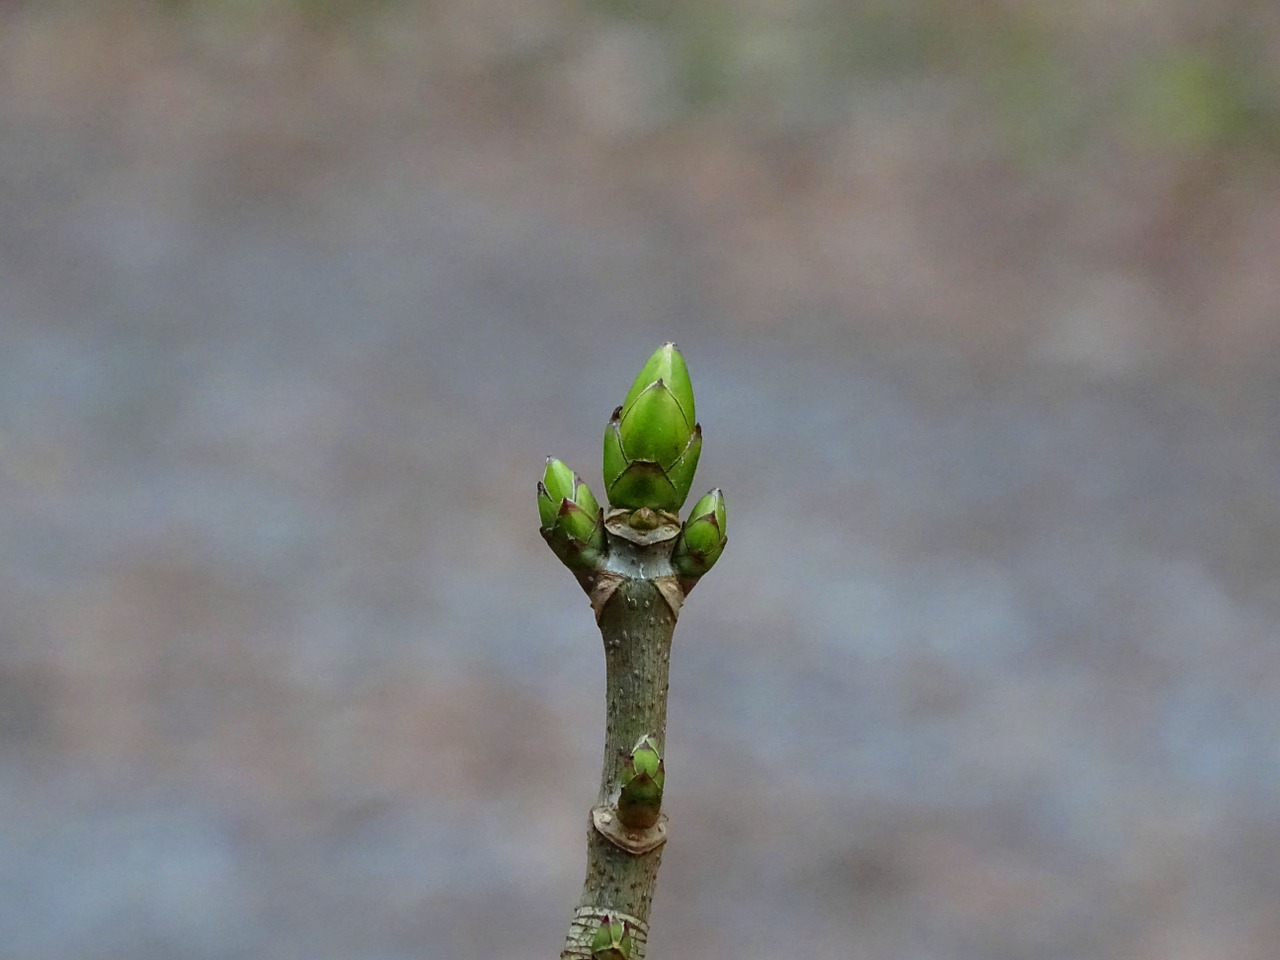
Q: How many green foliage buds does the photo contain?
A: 5